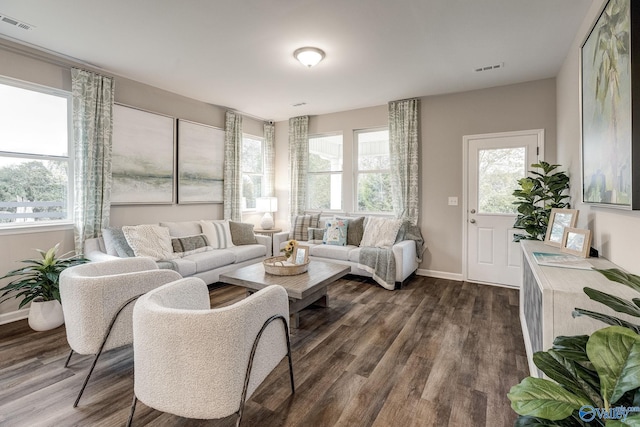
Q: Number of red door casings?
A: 0